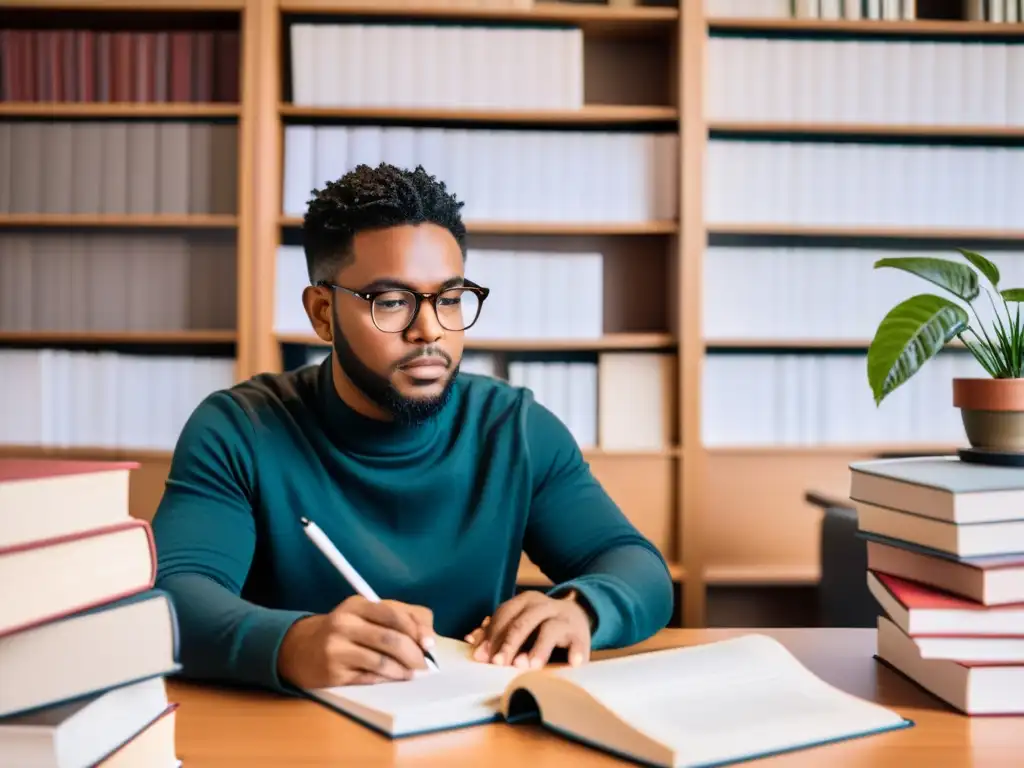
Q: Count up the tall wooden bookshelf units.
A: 3